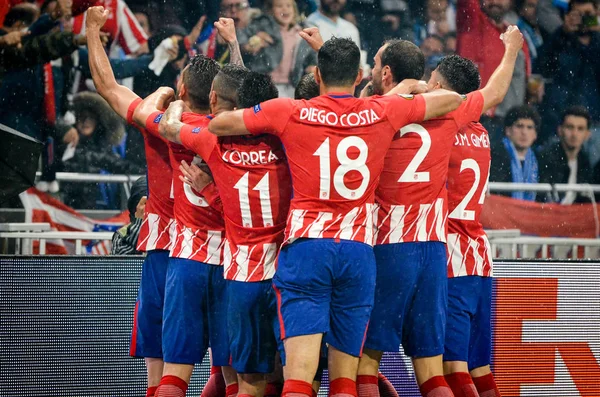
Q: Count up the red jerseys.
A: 6